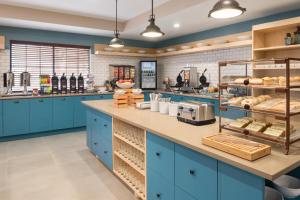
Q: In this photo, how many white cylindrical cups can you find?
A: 3